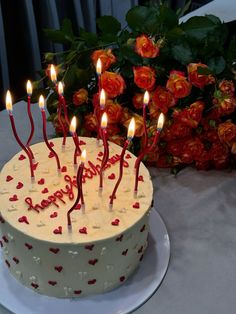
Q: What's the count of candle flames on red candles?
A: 13